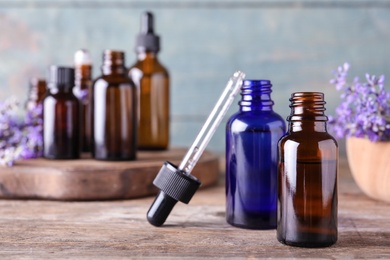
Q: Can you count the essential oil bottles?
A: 7